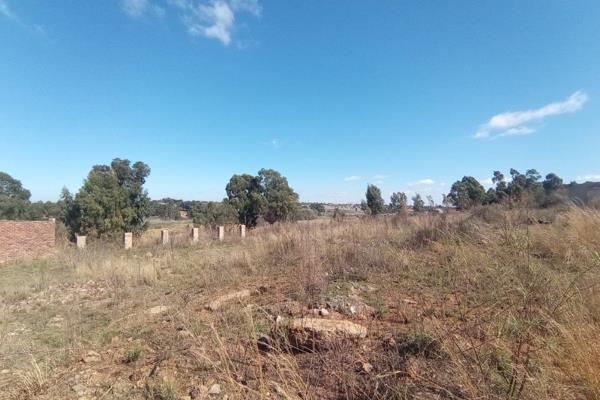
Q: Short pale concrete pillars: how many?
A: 6